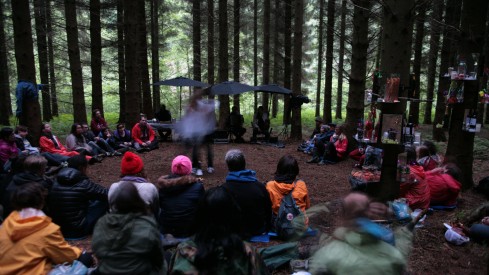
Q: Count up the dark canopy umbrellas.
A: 3